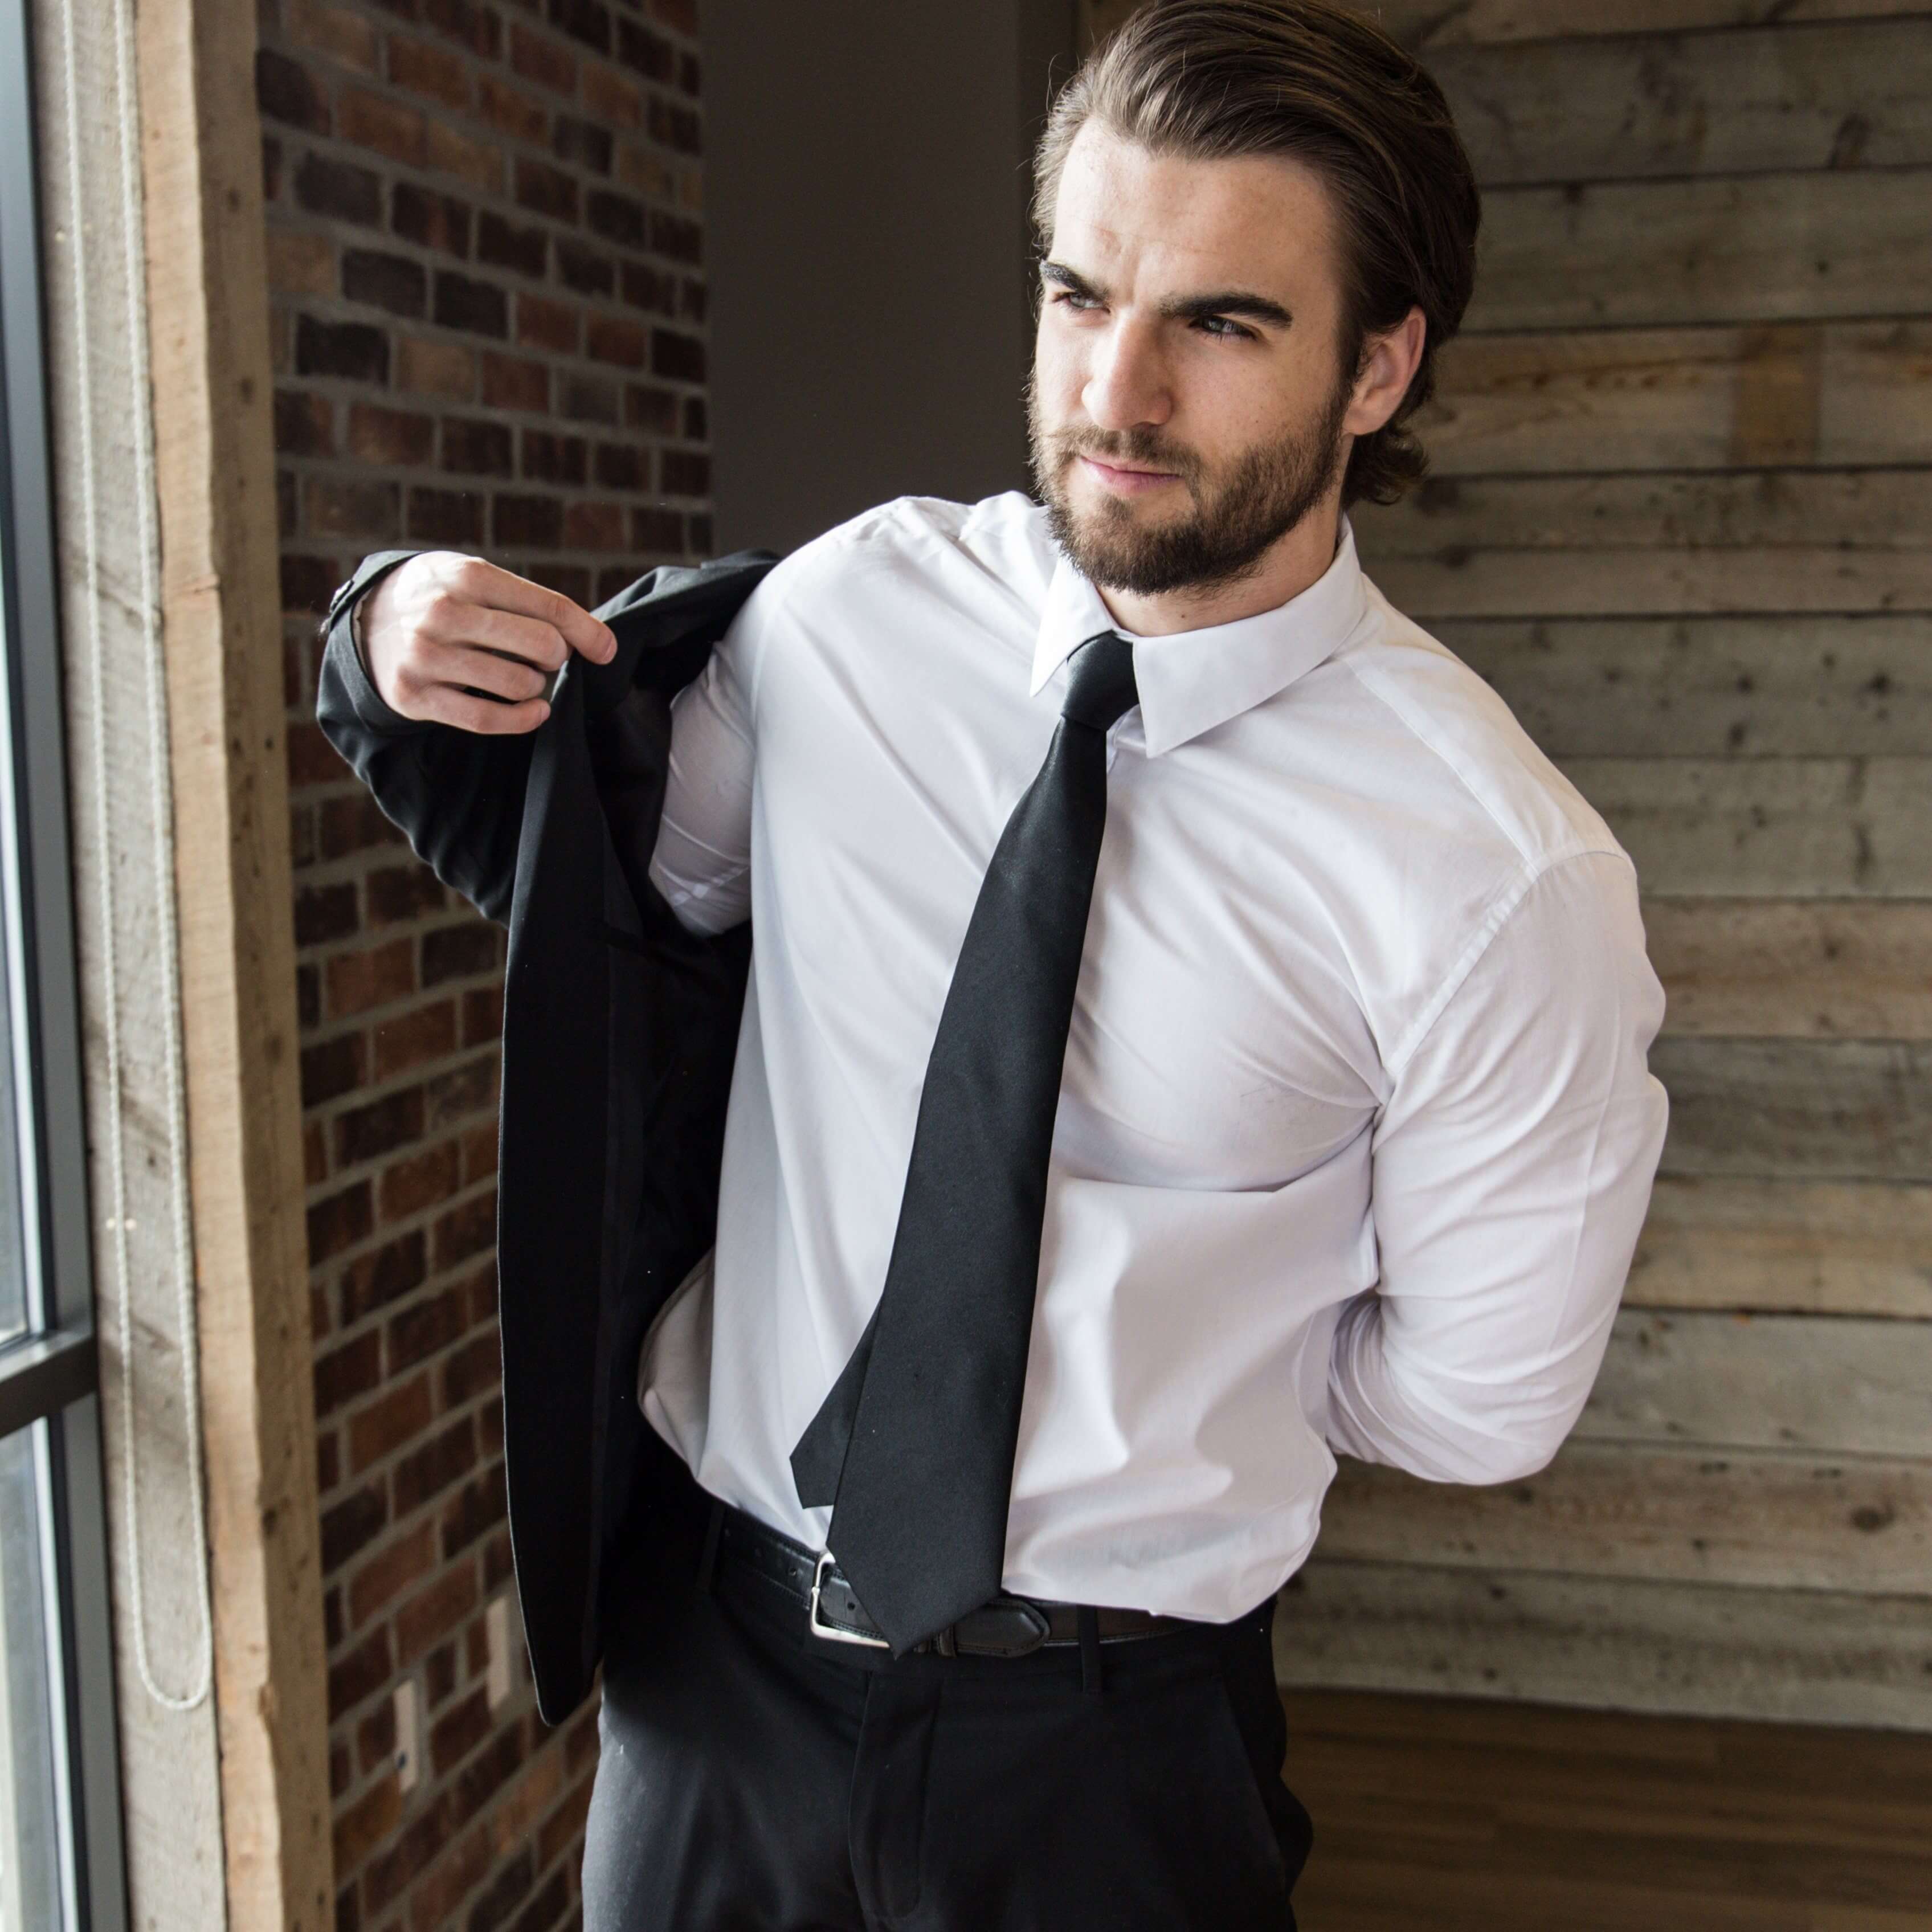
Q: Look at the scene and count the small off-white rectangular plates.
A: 2